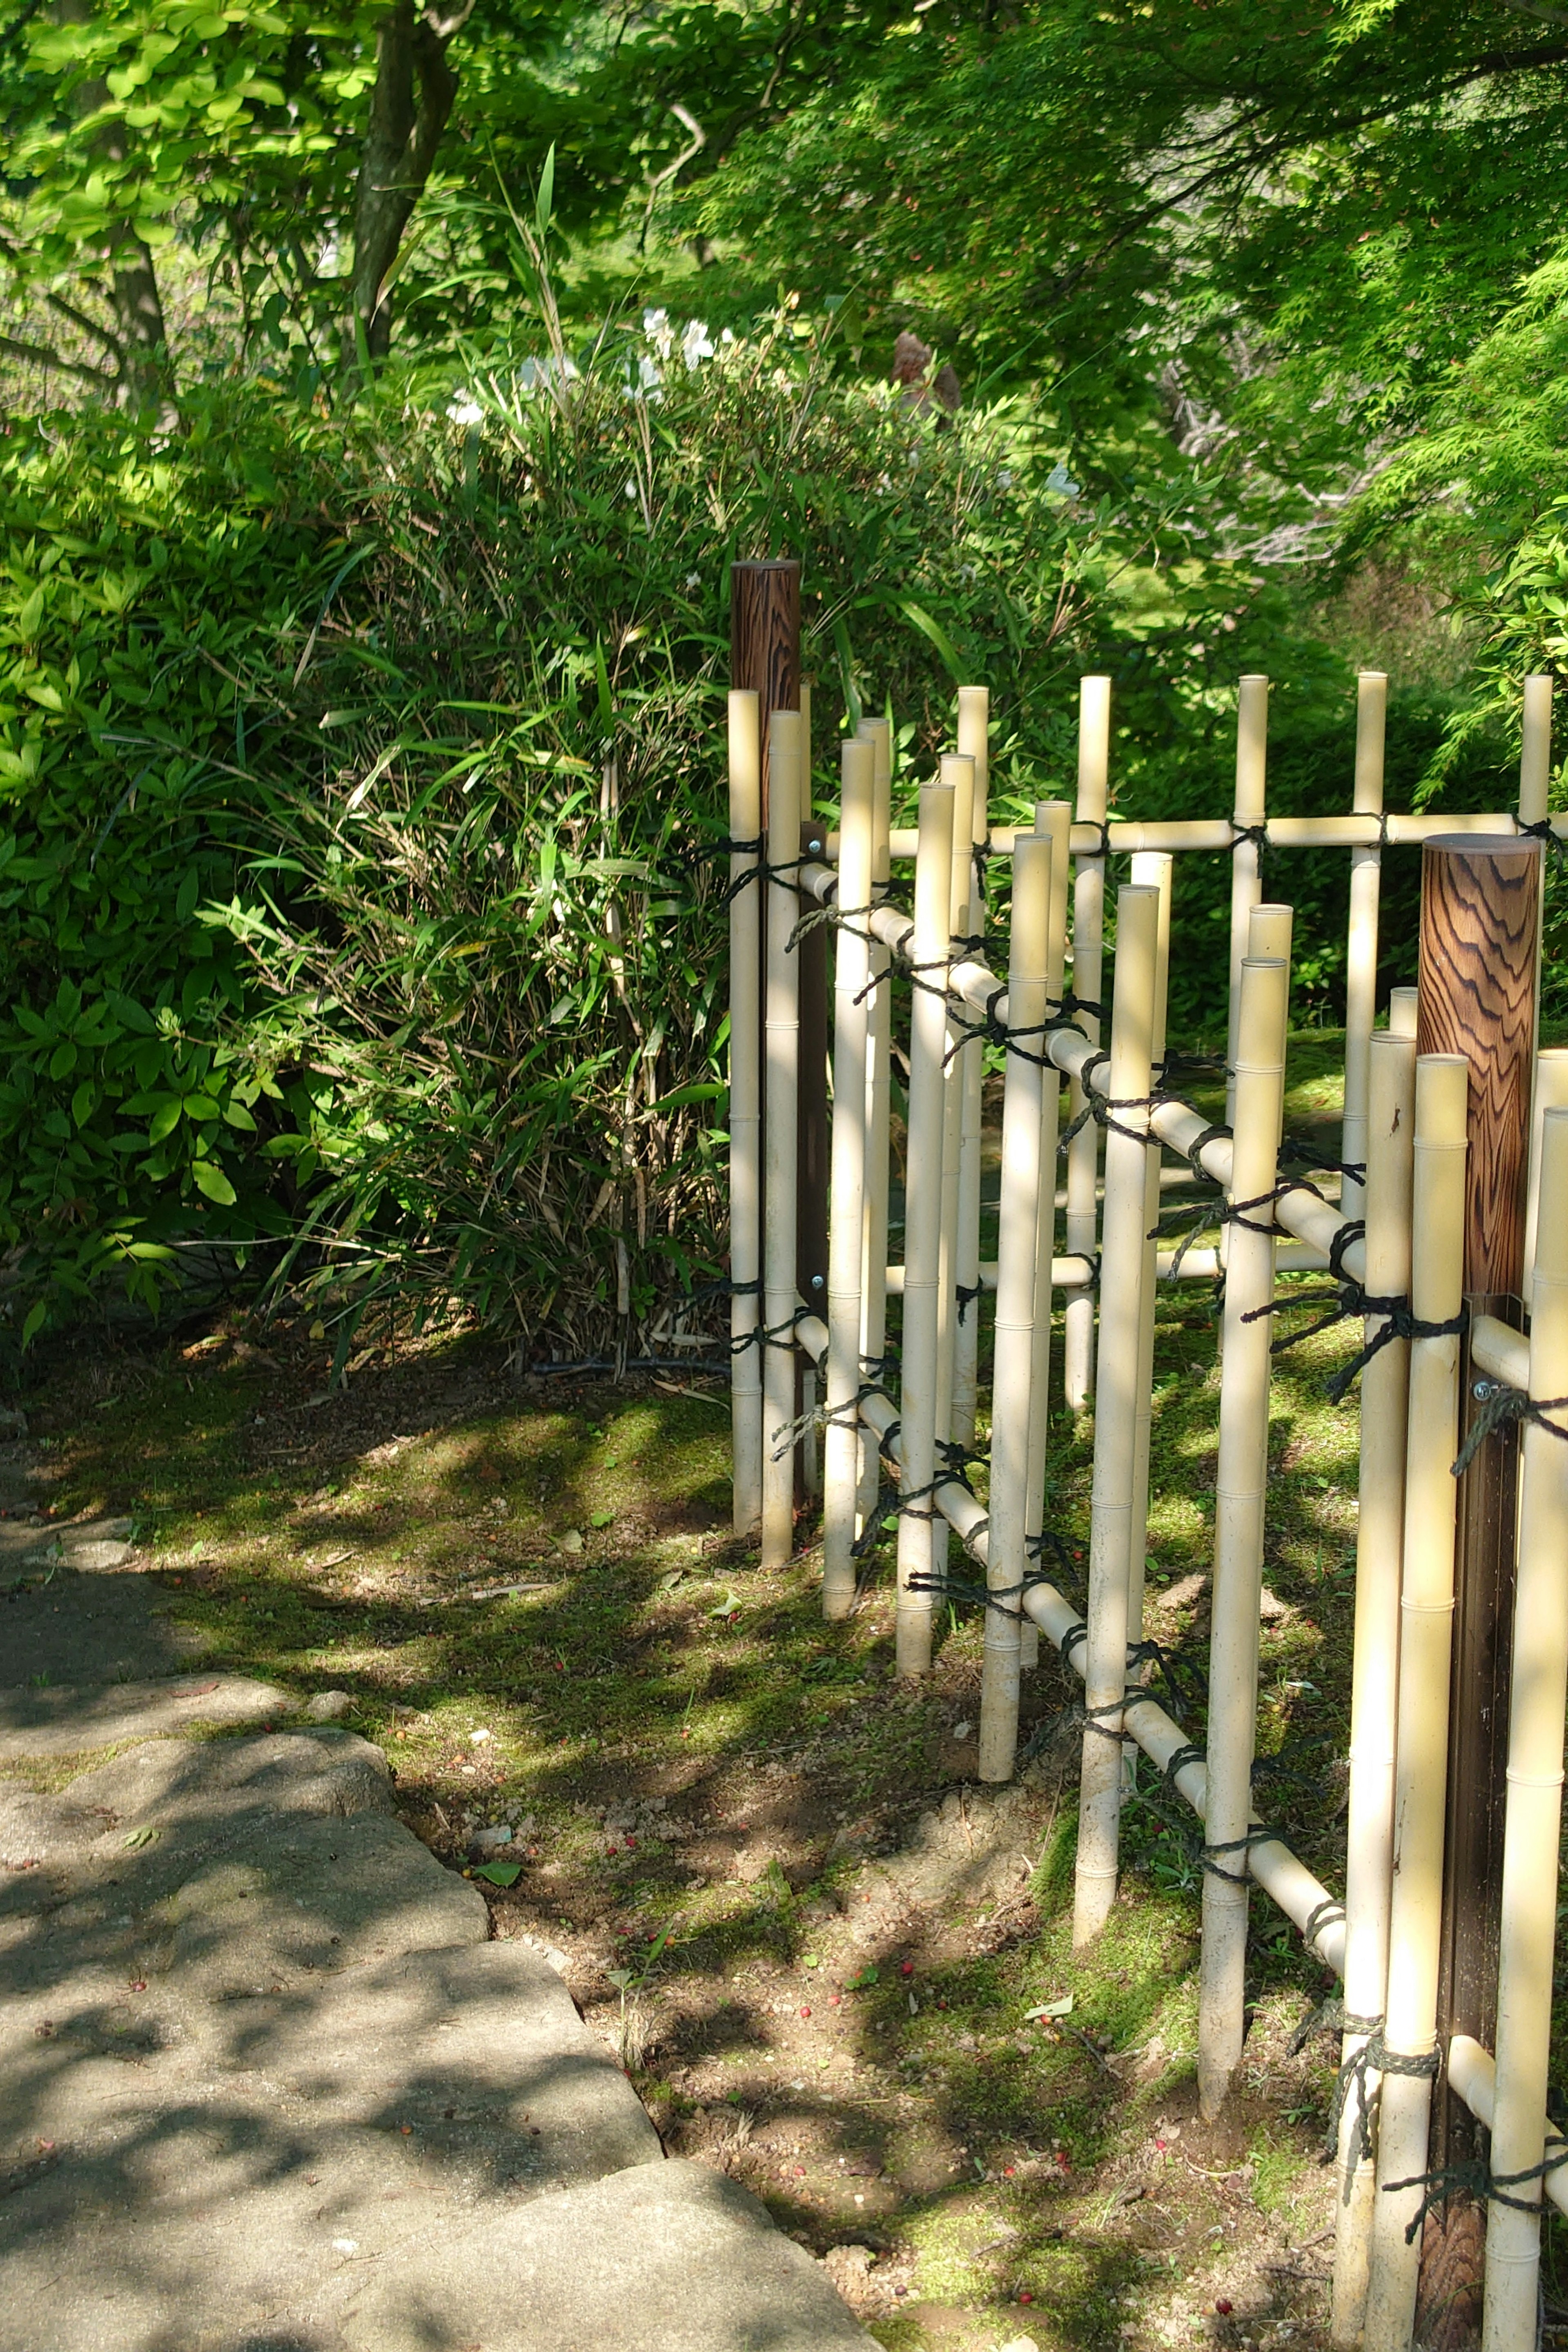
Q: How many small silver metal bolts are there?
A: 3